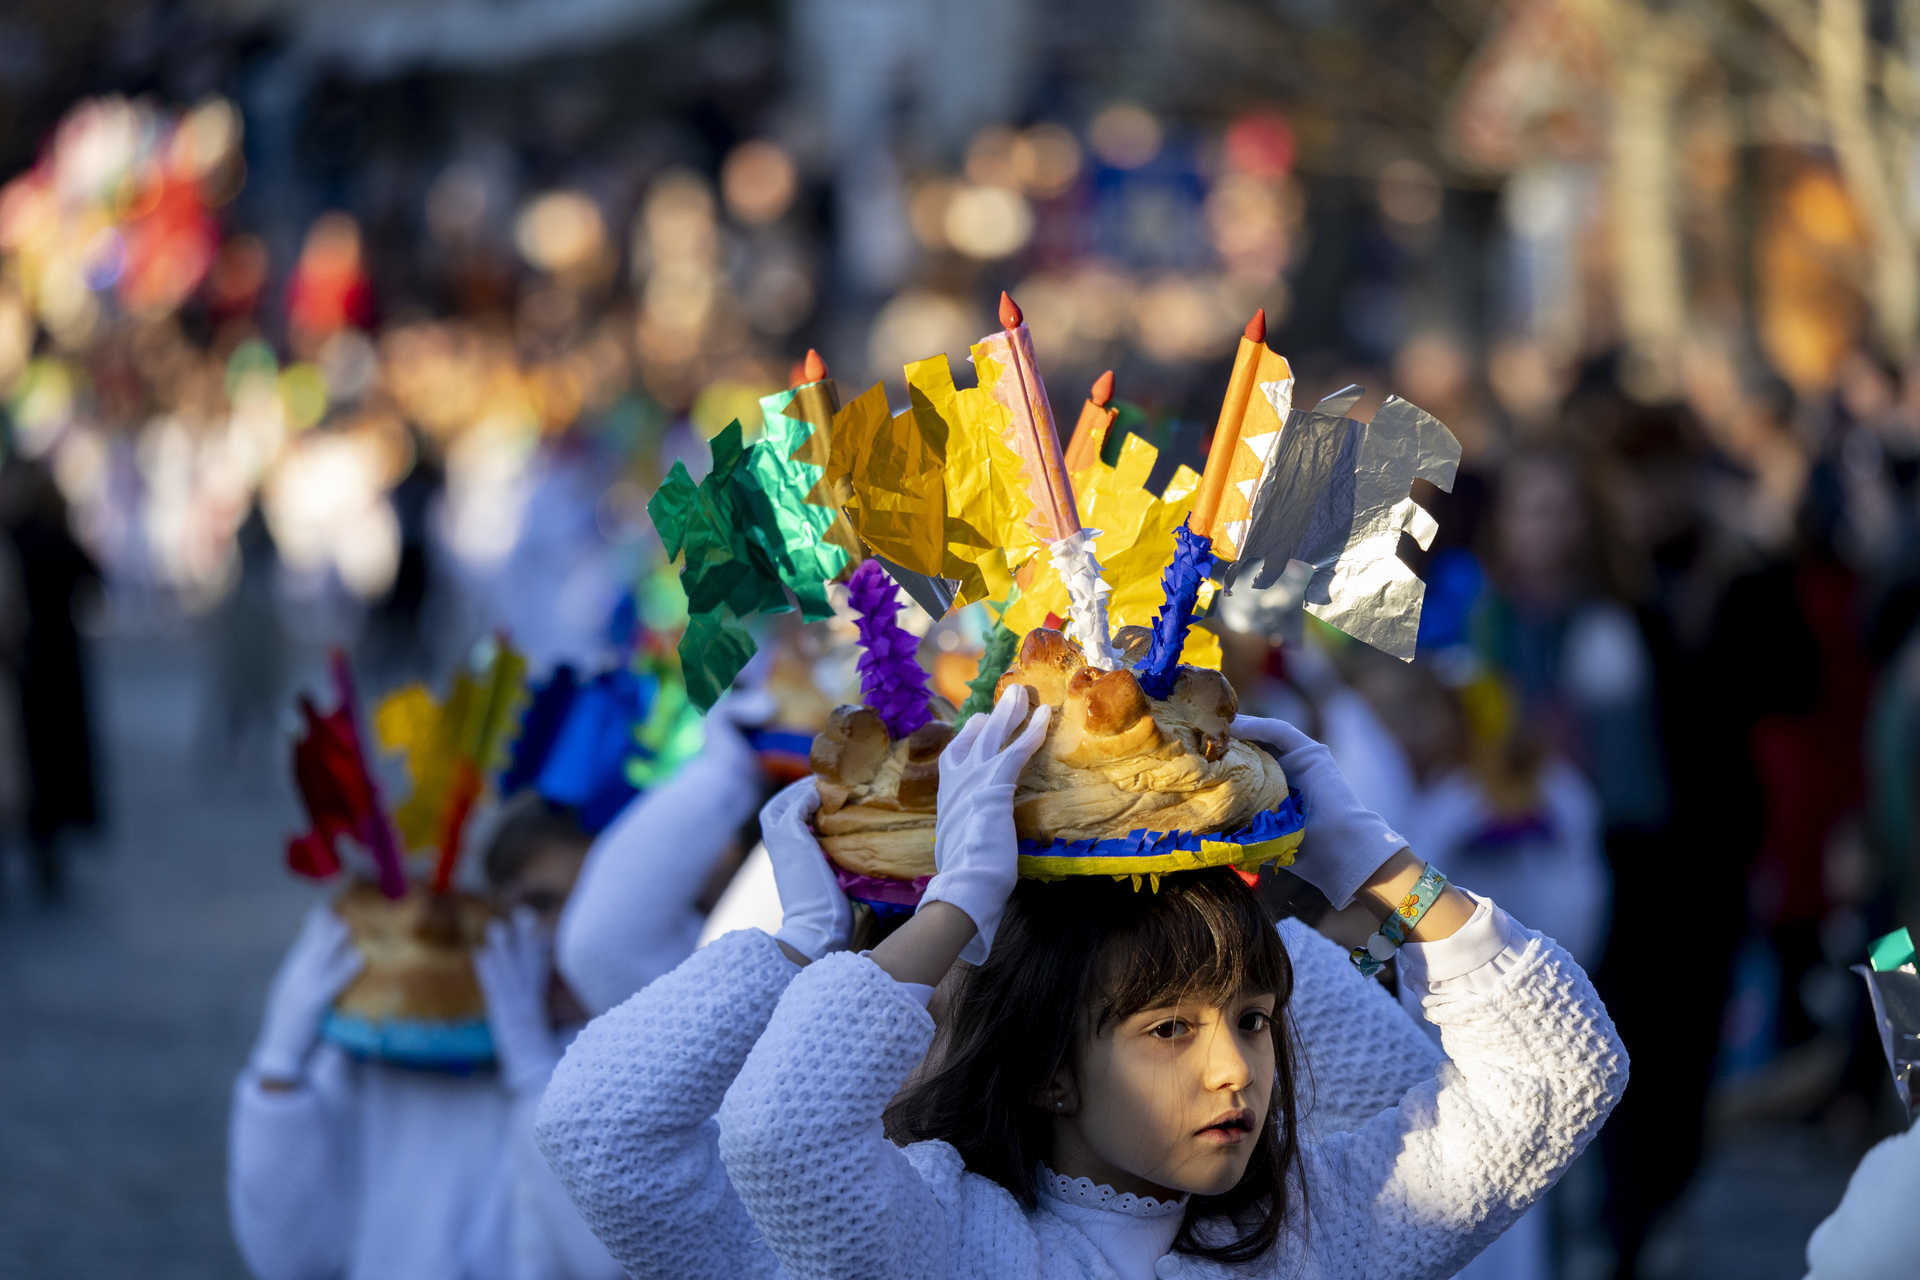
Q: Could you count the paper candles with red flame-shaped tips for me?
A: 4